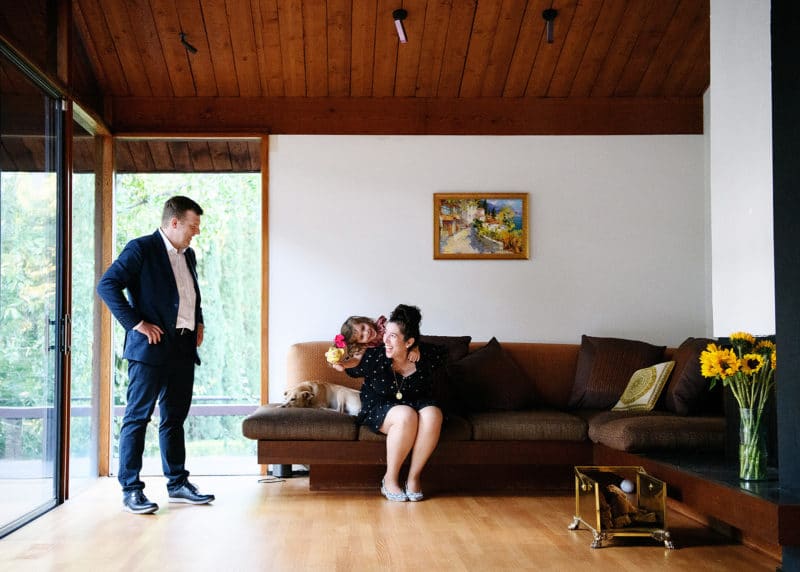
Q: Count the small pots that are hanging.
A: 0